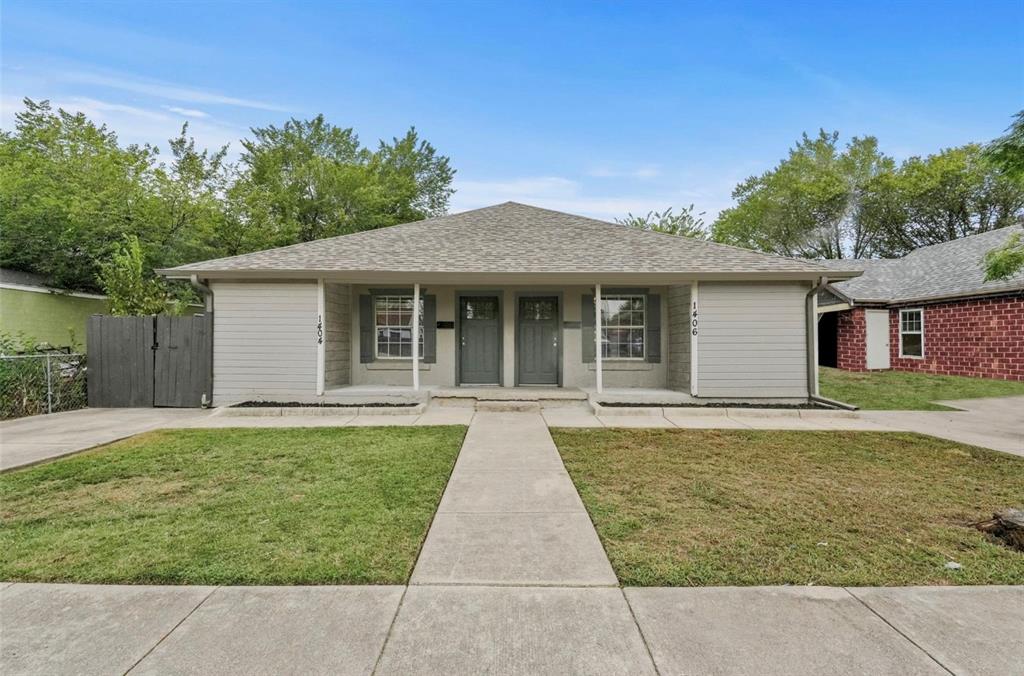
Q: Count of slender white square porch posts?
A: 2